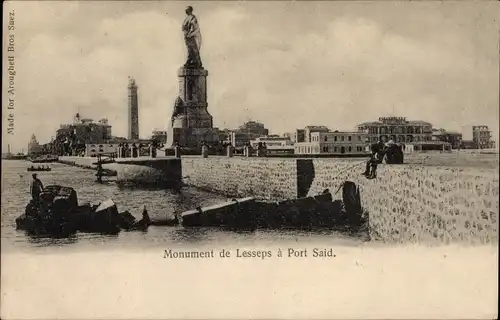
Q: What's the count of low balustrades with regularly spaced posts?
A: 1